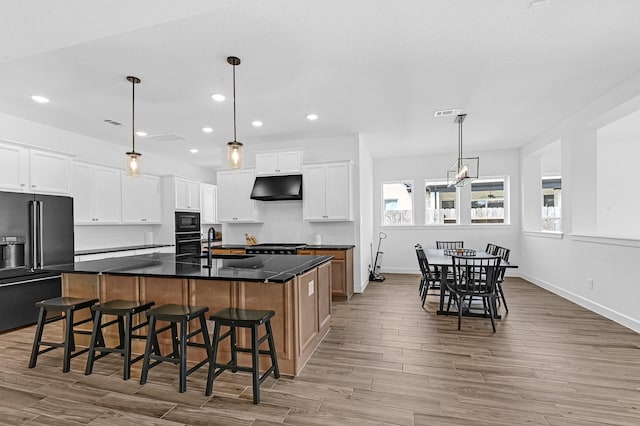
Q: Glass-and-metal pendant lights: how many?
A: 2